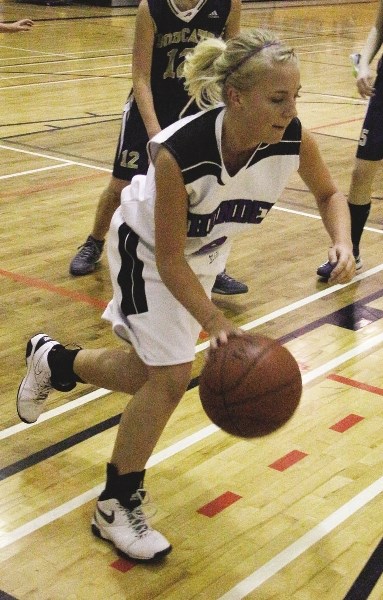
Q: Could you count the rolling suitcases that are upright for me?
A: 0